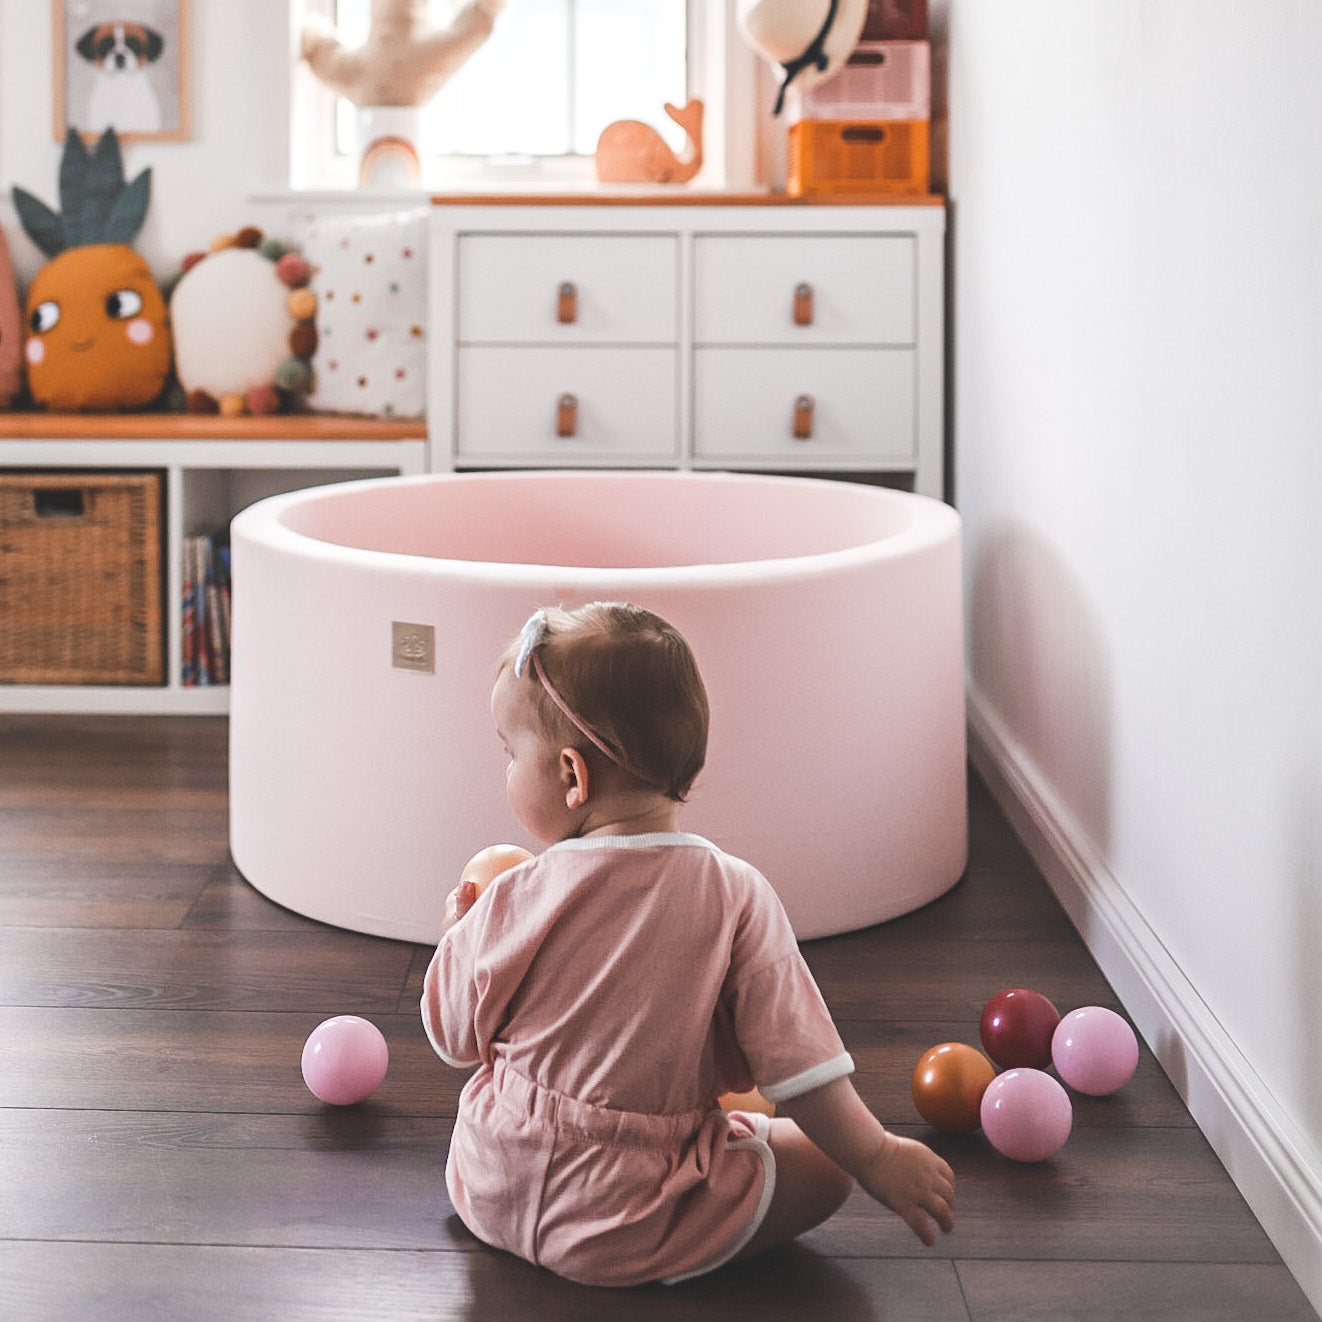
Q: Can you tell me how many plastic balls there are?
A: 7